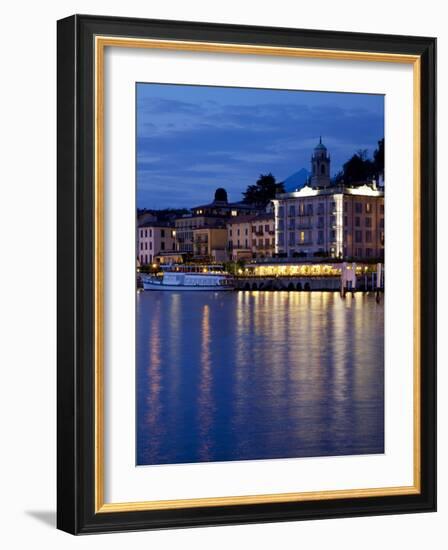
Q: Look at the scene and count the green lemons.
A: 0